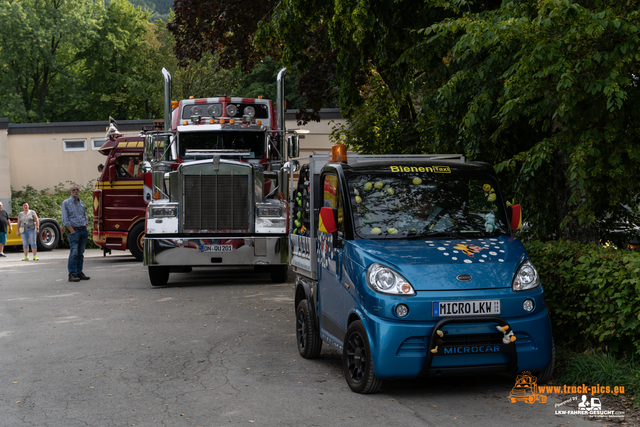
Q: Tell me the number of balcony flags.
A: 0